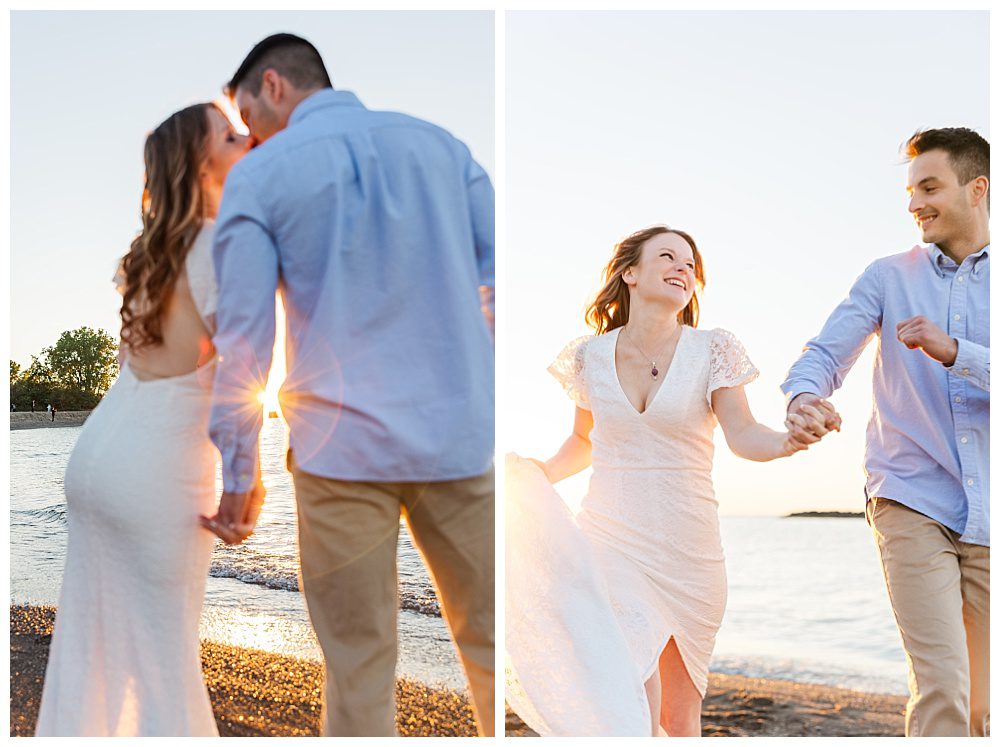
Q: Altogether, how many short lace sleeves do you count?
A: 2